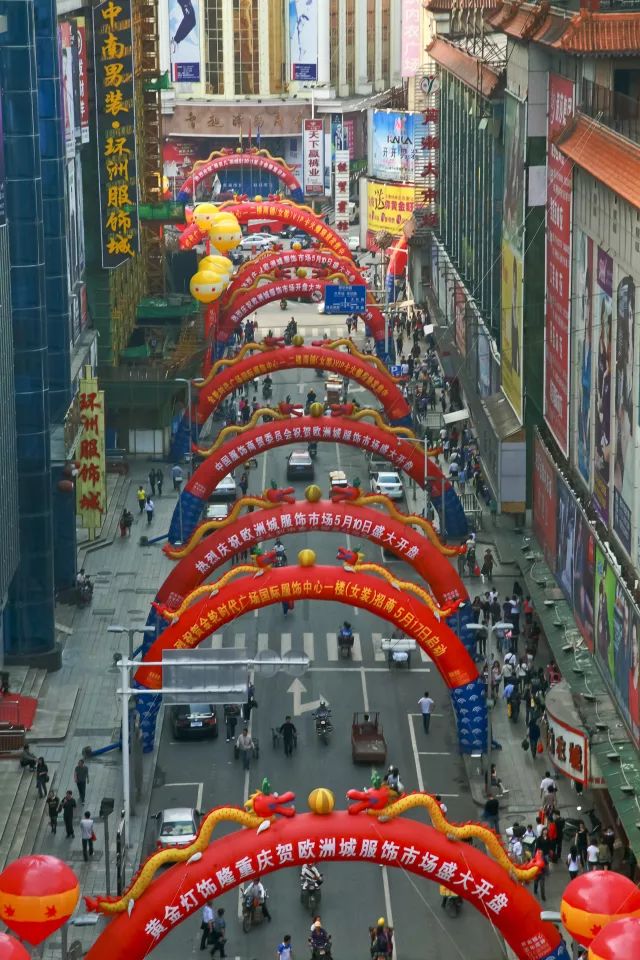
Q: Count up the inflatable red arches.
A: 9